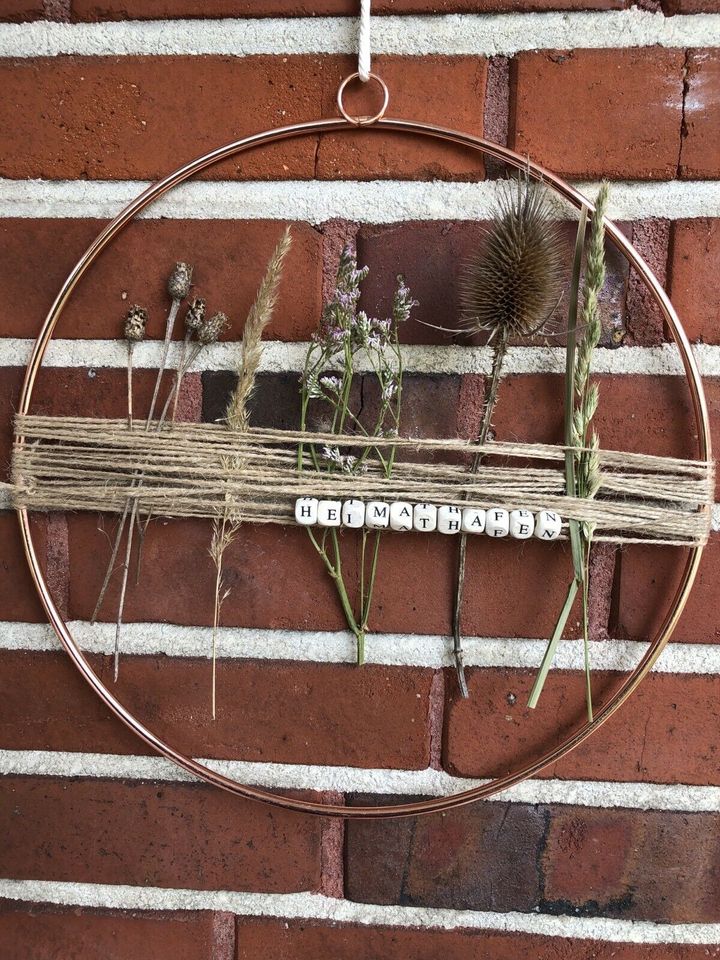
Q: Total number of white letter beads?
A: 11